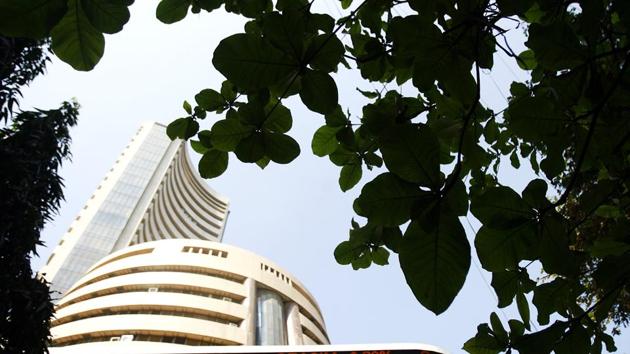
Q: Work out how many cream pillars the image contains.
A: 2